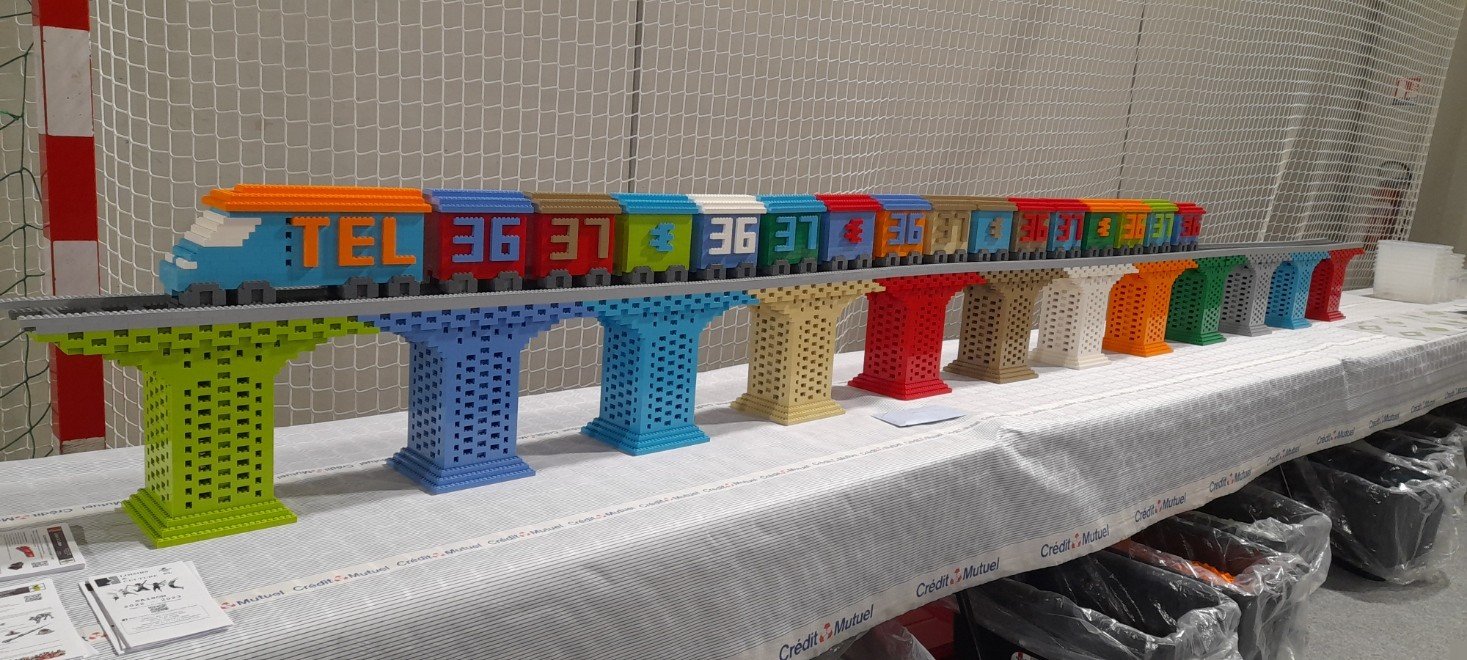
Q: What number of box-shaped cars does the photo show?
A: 15